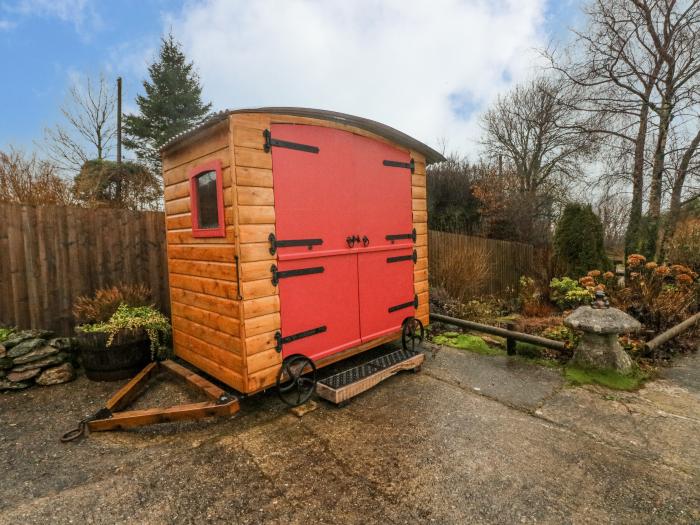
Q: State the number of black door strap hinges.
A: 8